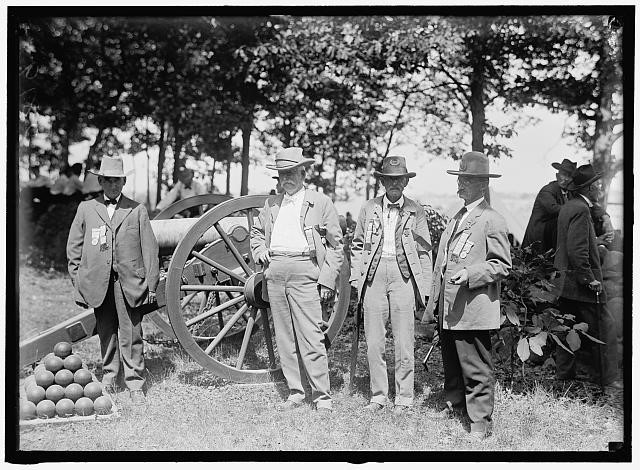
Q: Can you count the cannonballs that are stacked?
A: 15